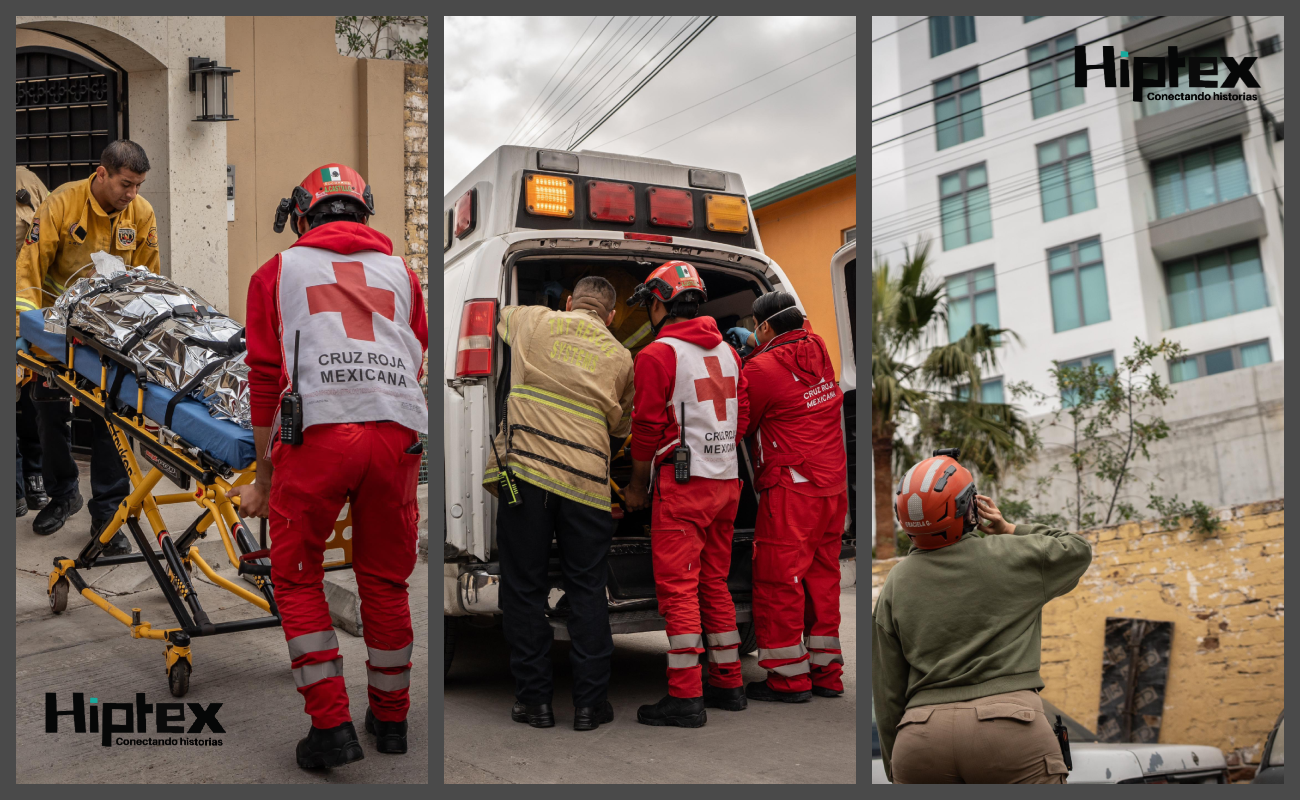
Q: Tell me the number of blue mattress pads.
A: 1